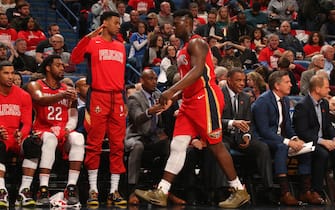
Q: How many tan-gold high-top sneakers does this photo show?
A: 2